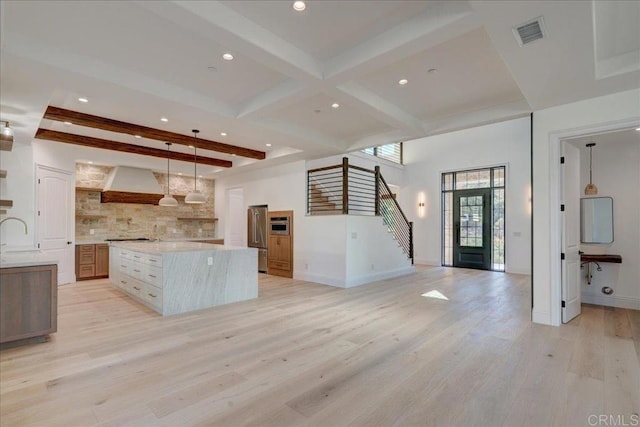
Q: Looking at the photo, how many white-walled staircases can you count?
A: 1